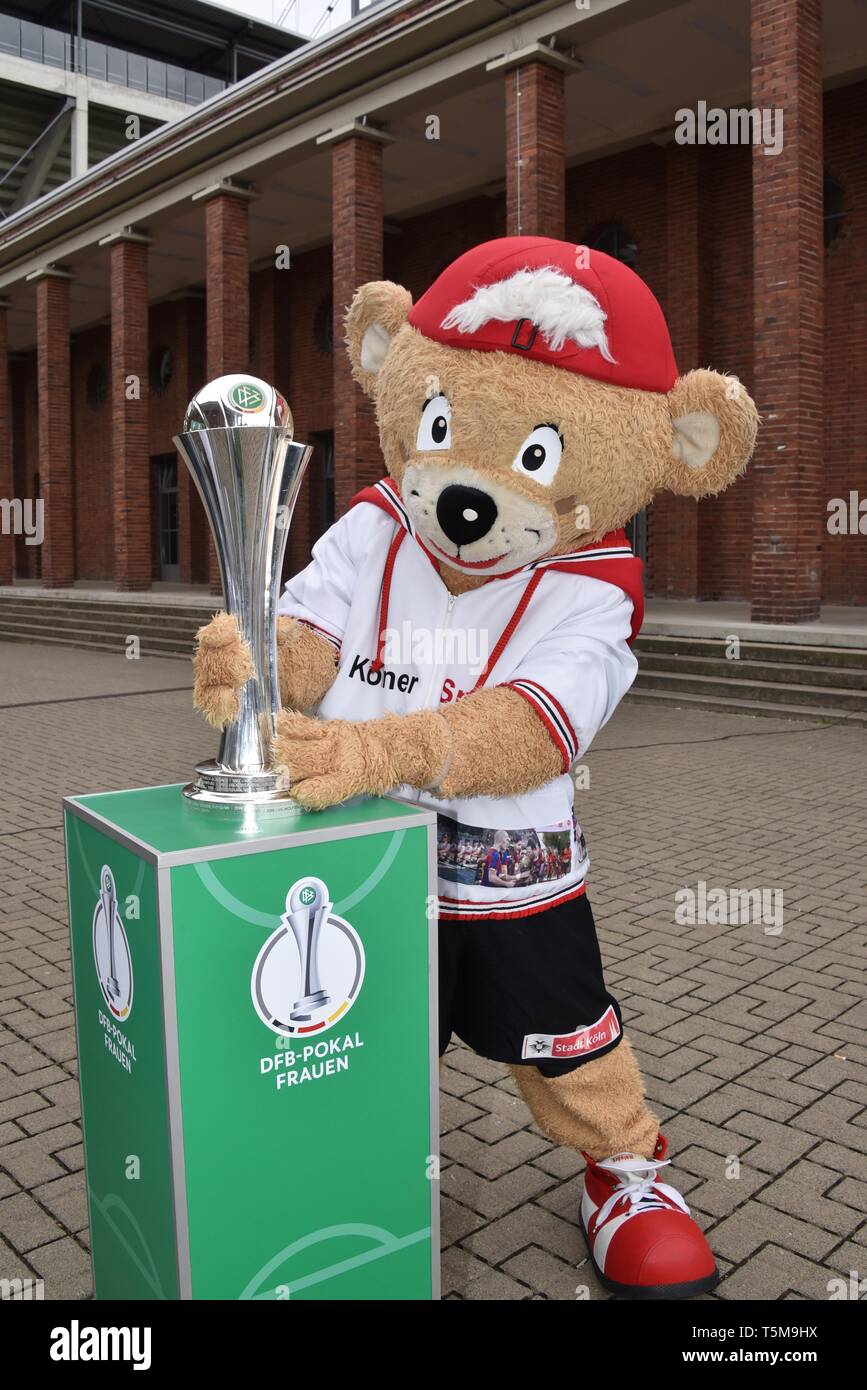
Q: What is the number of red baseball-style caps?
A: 1